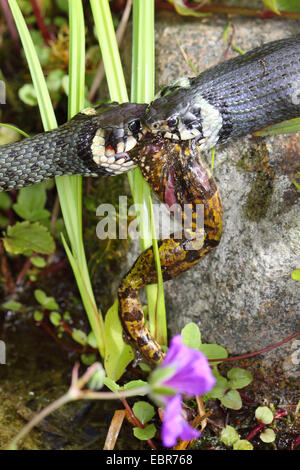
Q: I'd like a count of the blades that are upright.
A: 4